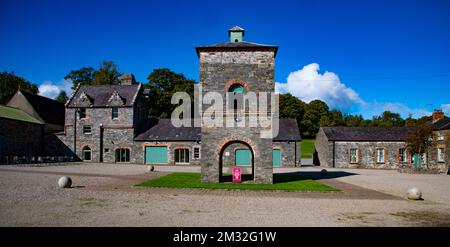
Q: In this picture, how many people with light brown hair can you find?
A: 0